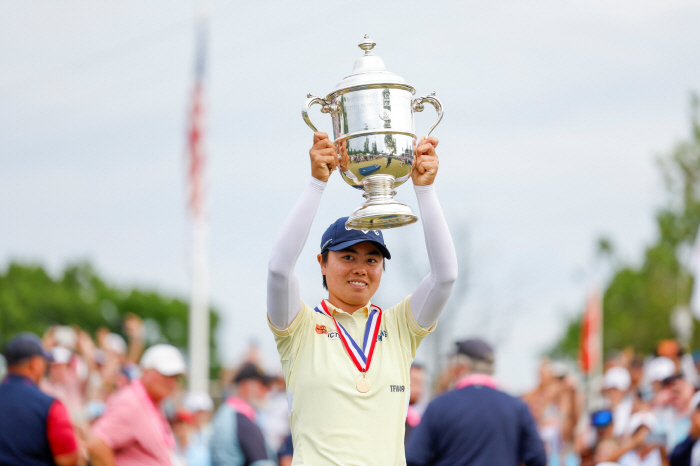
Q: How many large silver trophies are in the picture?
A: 1